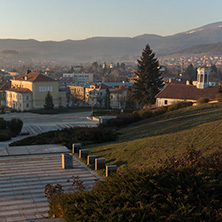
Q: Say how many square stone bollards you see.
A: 6